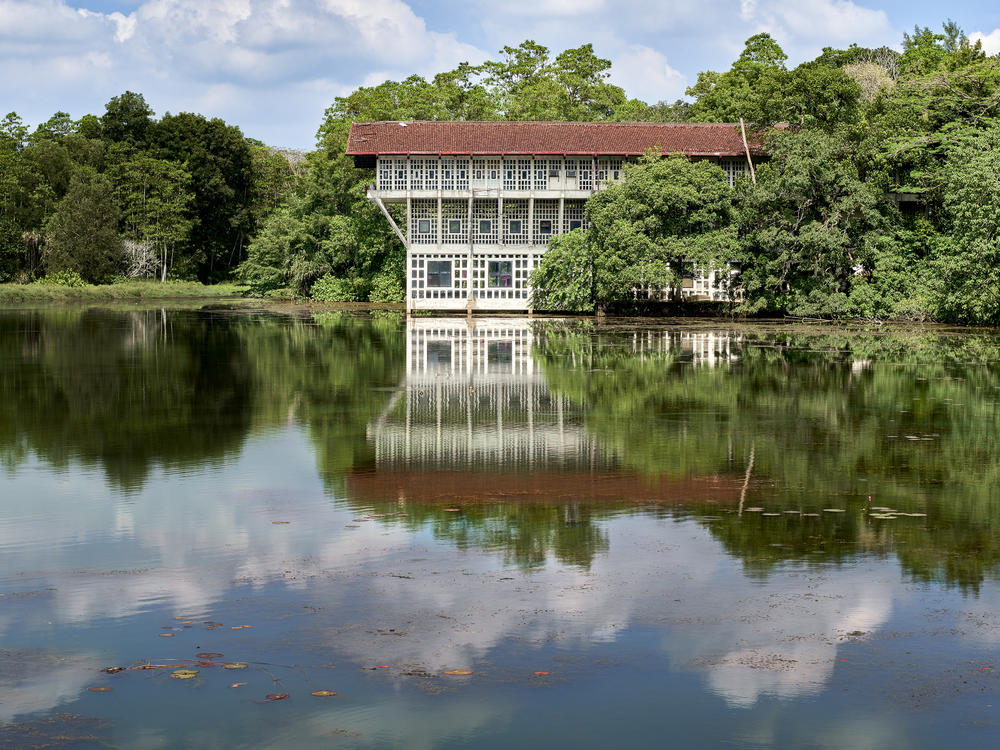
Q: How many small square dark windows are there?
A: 6